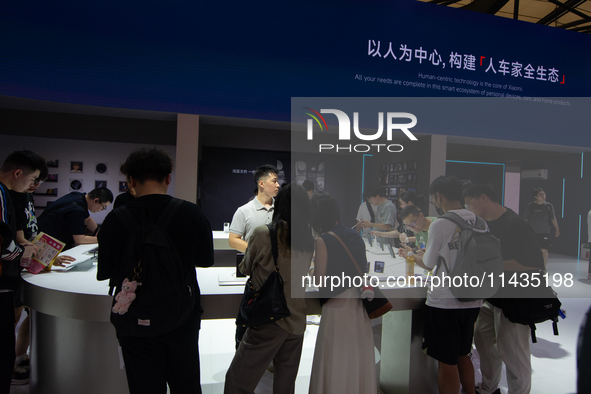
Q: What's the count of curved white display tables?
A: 1